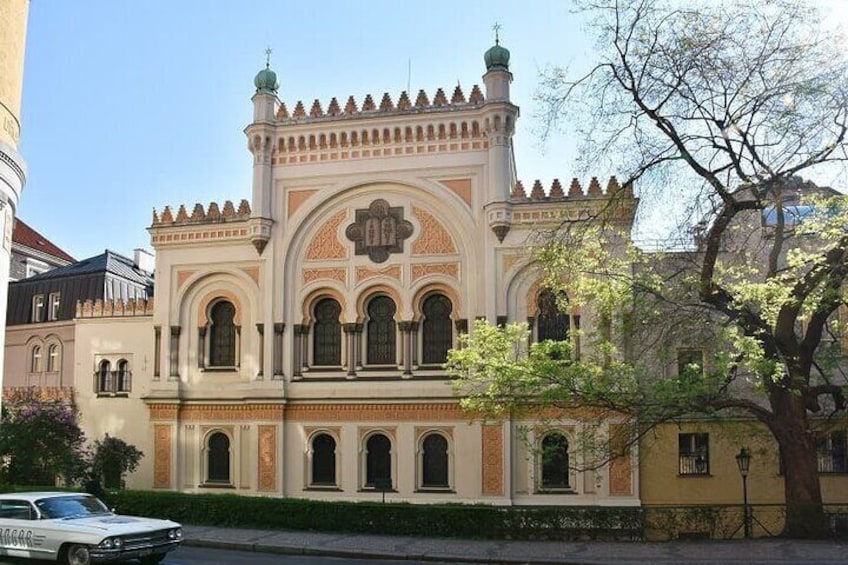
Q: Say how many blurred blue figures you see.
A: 0